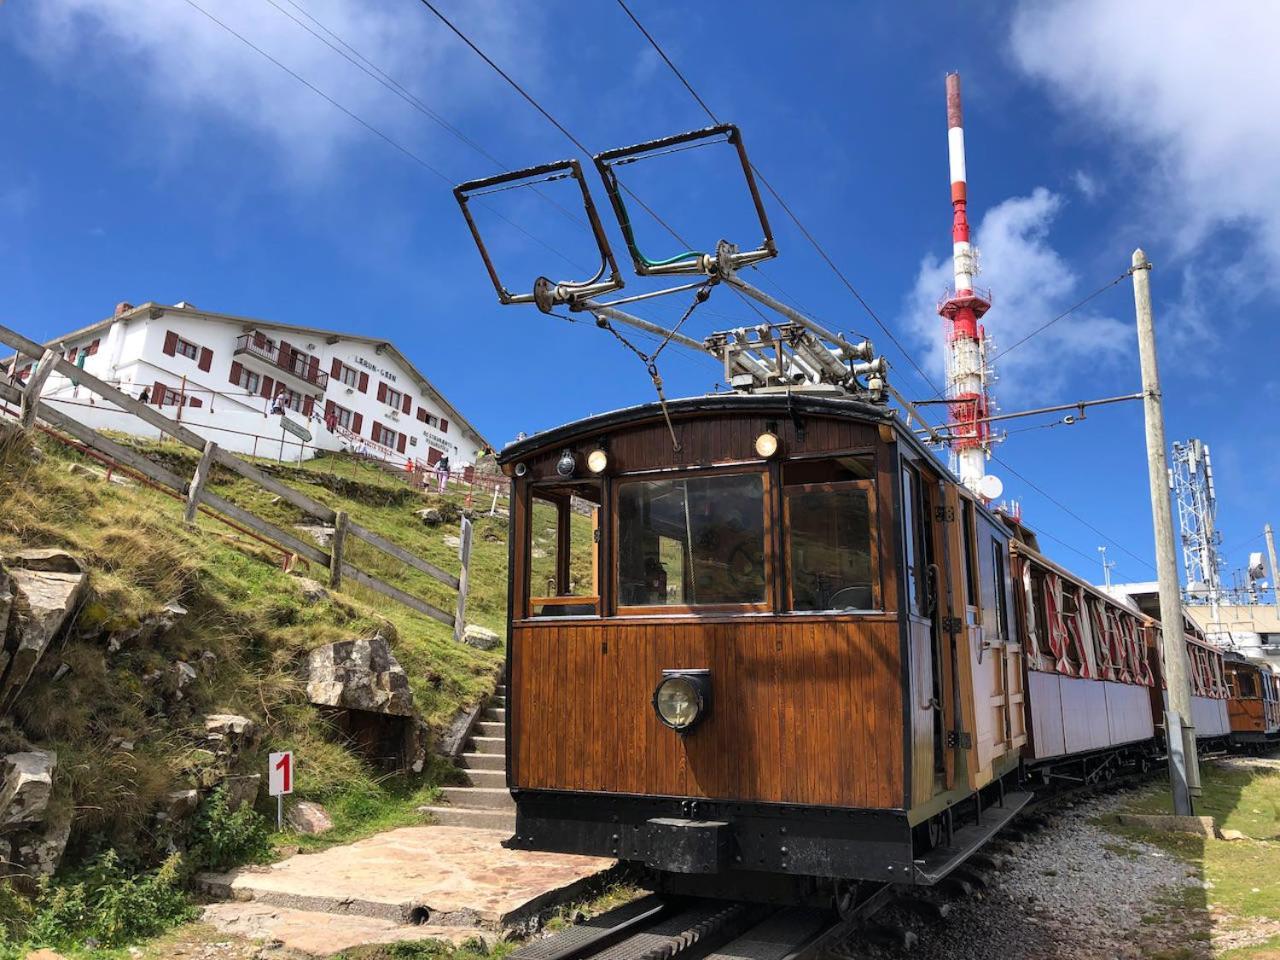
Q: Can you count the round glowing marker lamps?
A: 2